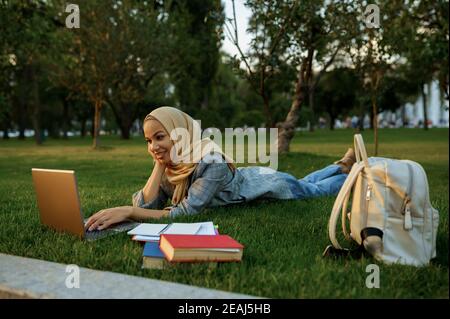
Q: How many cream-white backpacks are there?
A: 1